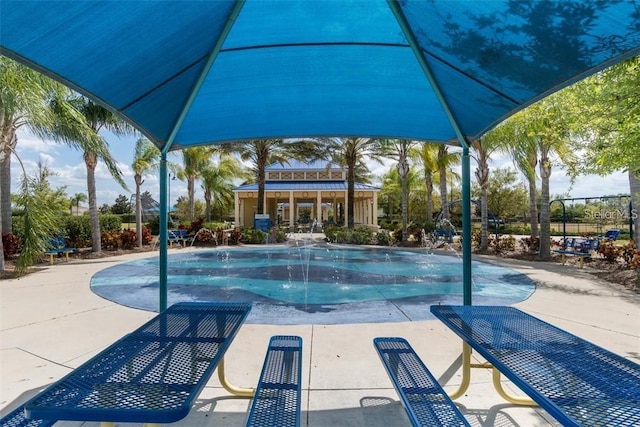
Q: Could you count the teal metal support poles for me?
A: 2